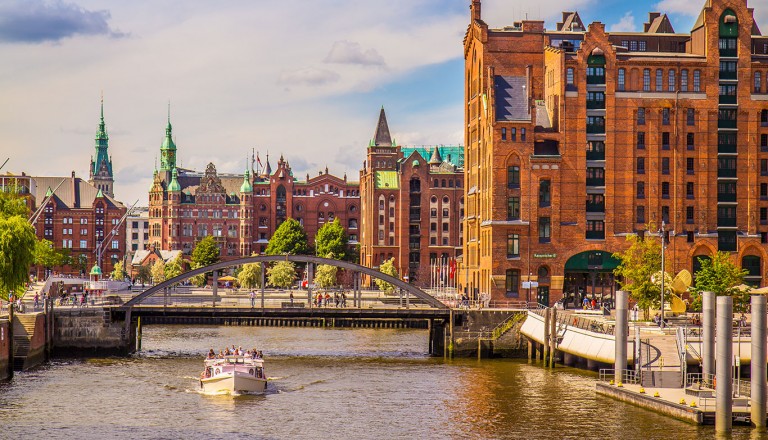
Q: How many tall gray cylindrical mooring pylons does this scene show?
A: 4